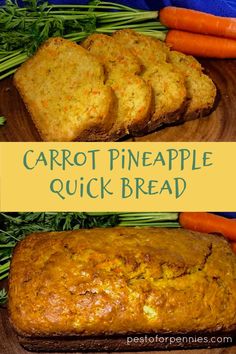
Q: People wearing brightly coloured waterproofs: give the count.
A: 0